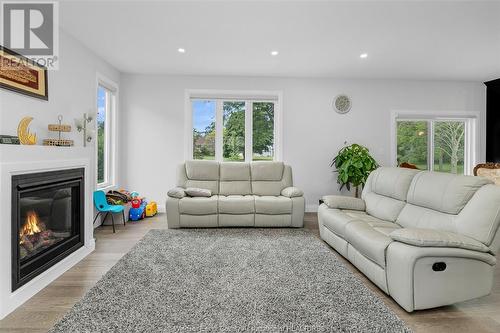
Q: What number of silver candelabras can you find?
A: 1